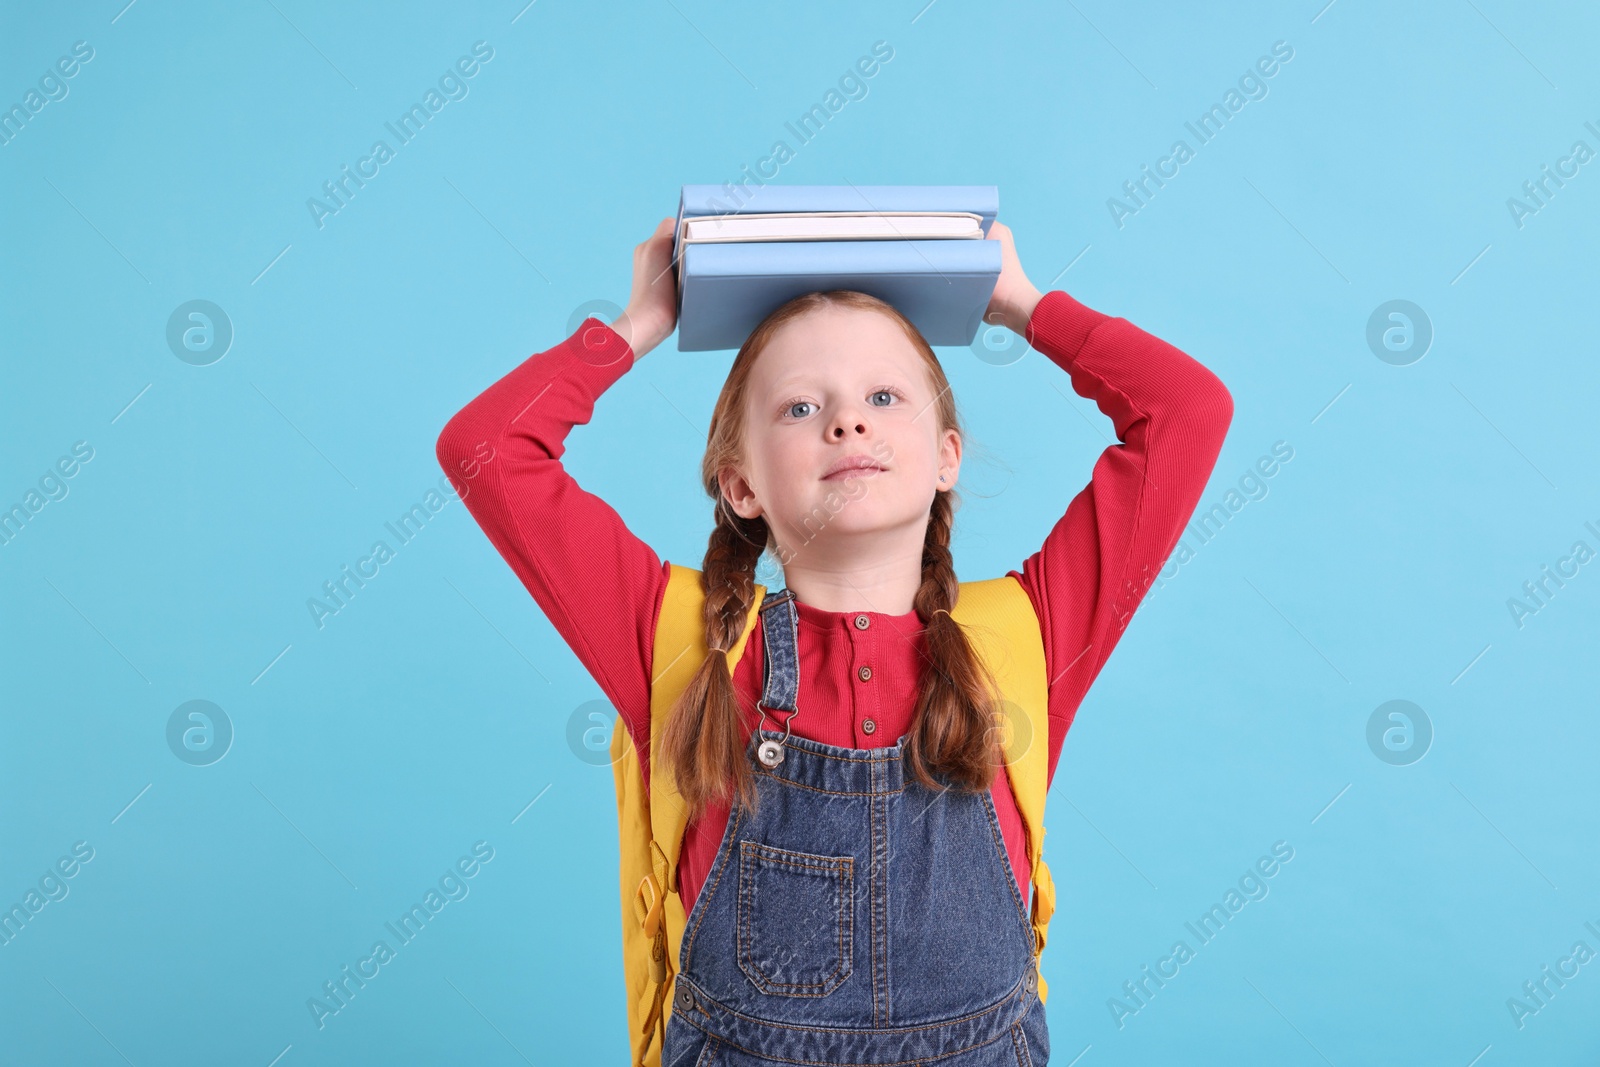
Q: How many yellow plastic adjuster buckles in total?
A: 2